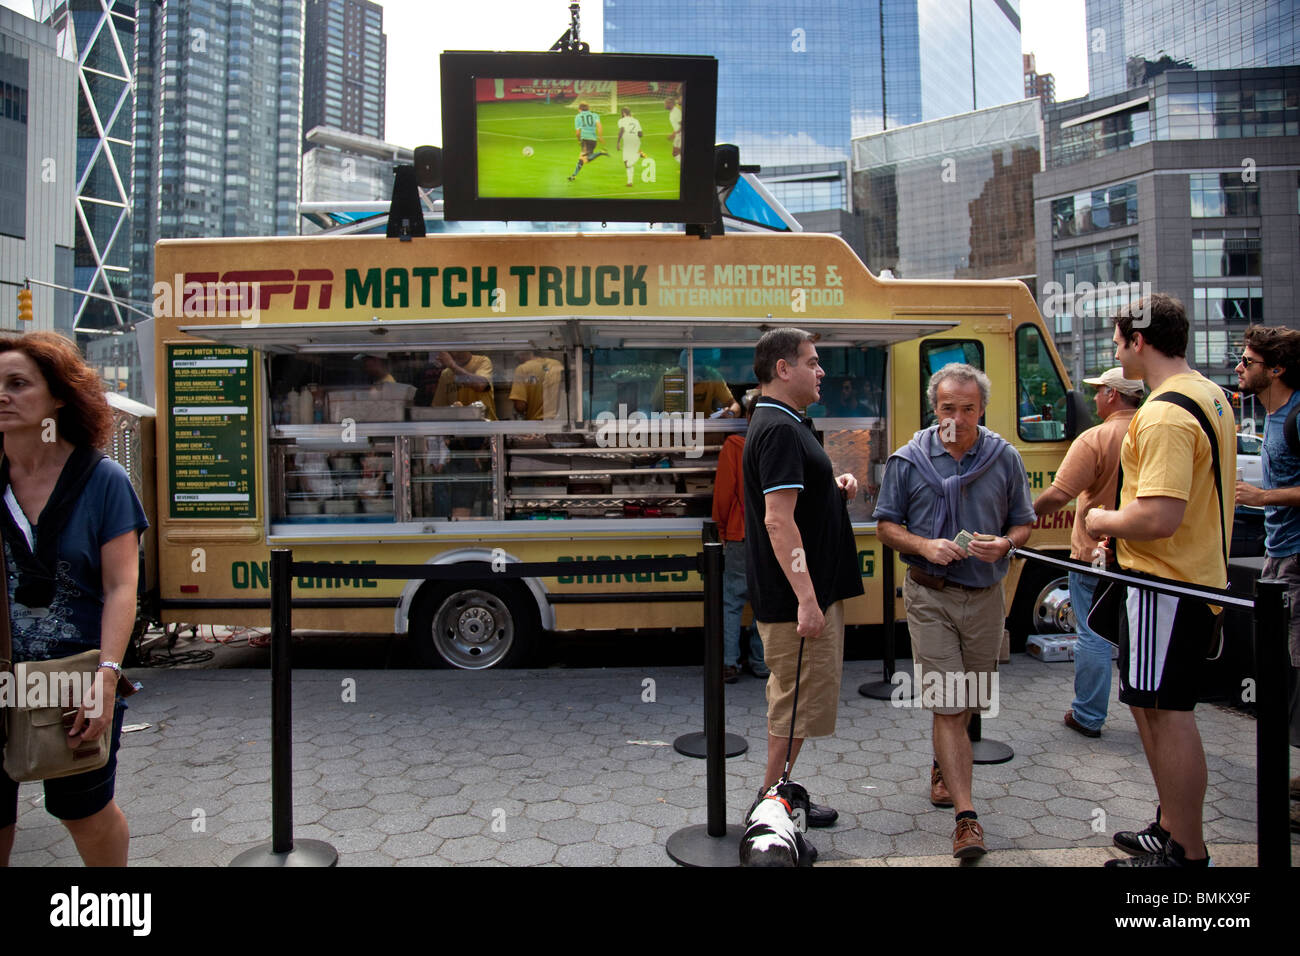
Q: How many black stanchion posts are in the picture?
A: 6